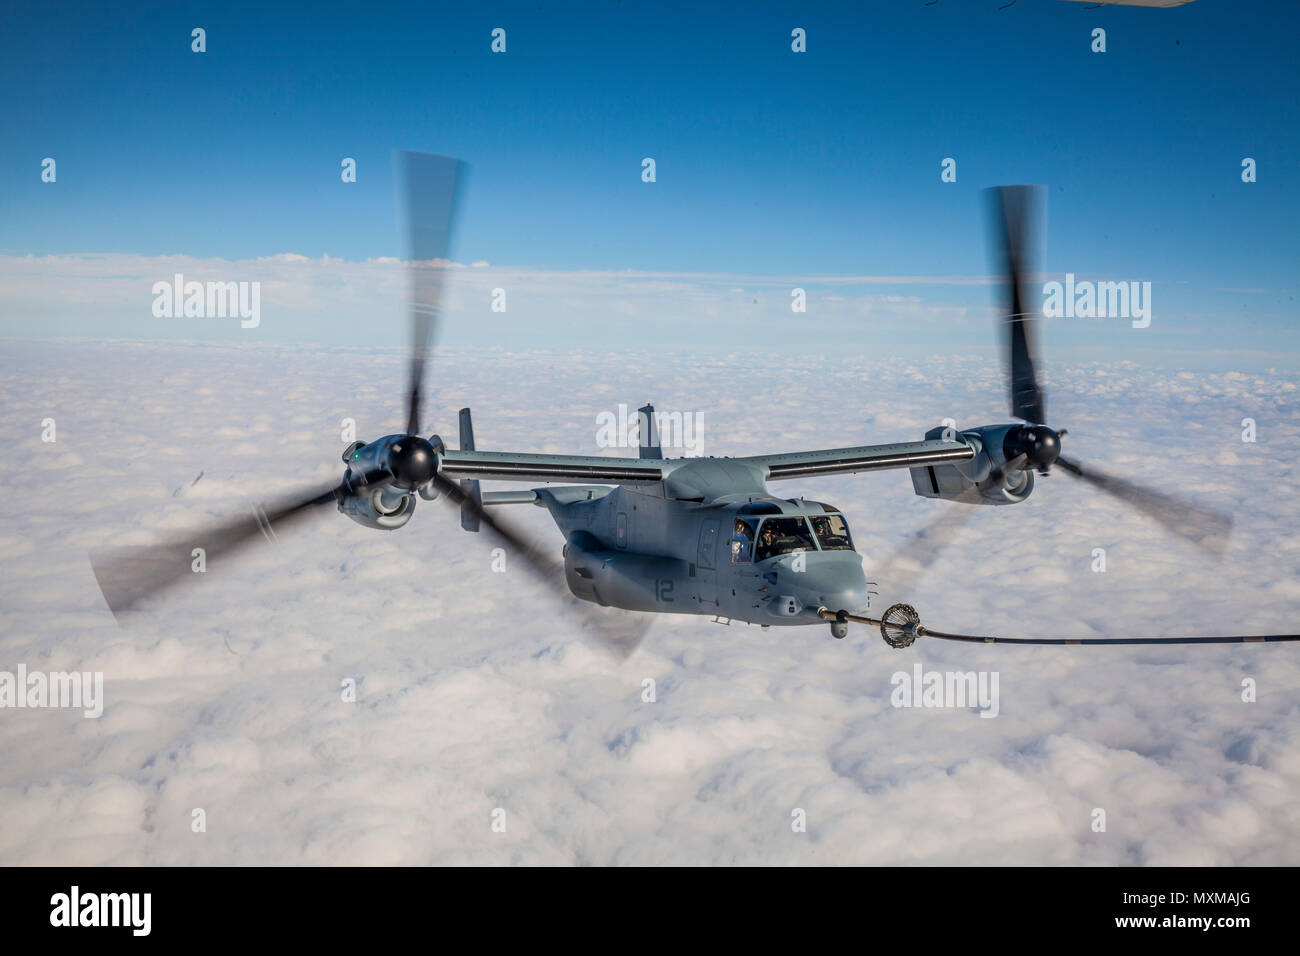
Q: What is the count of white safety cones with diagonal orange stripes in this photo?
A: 0